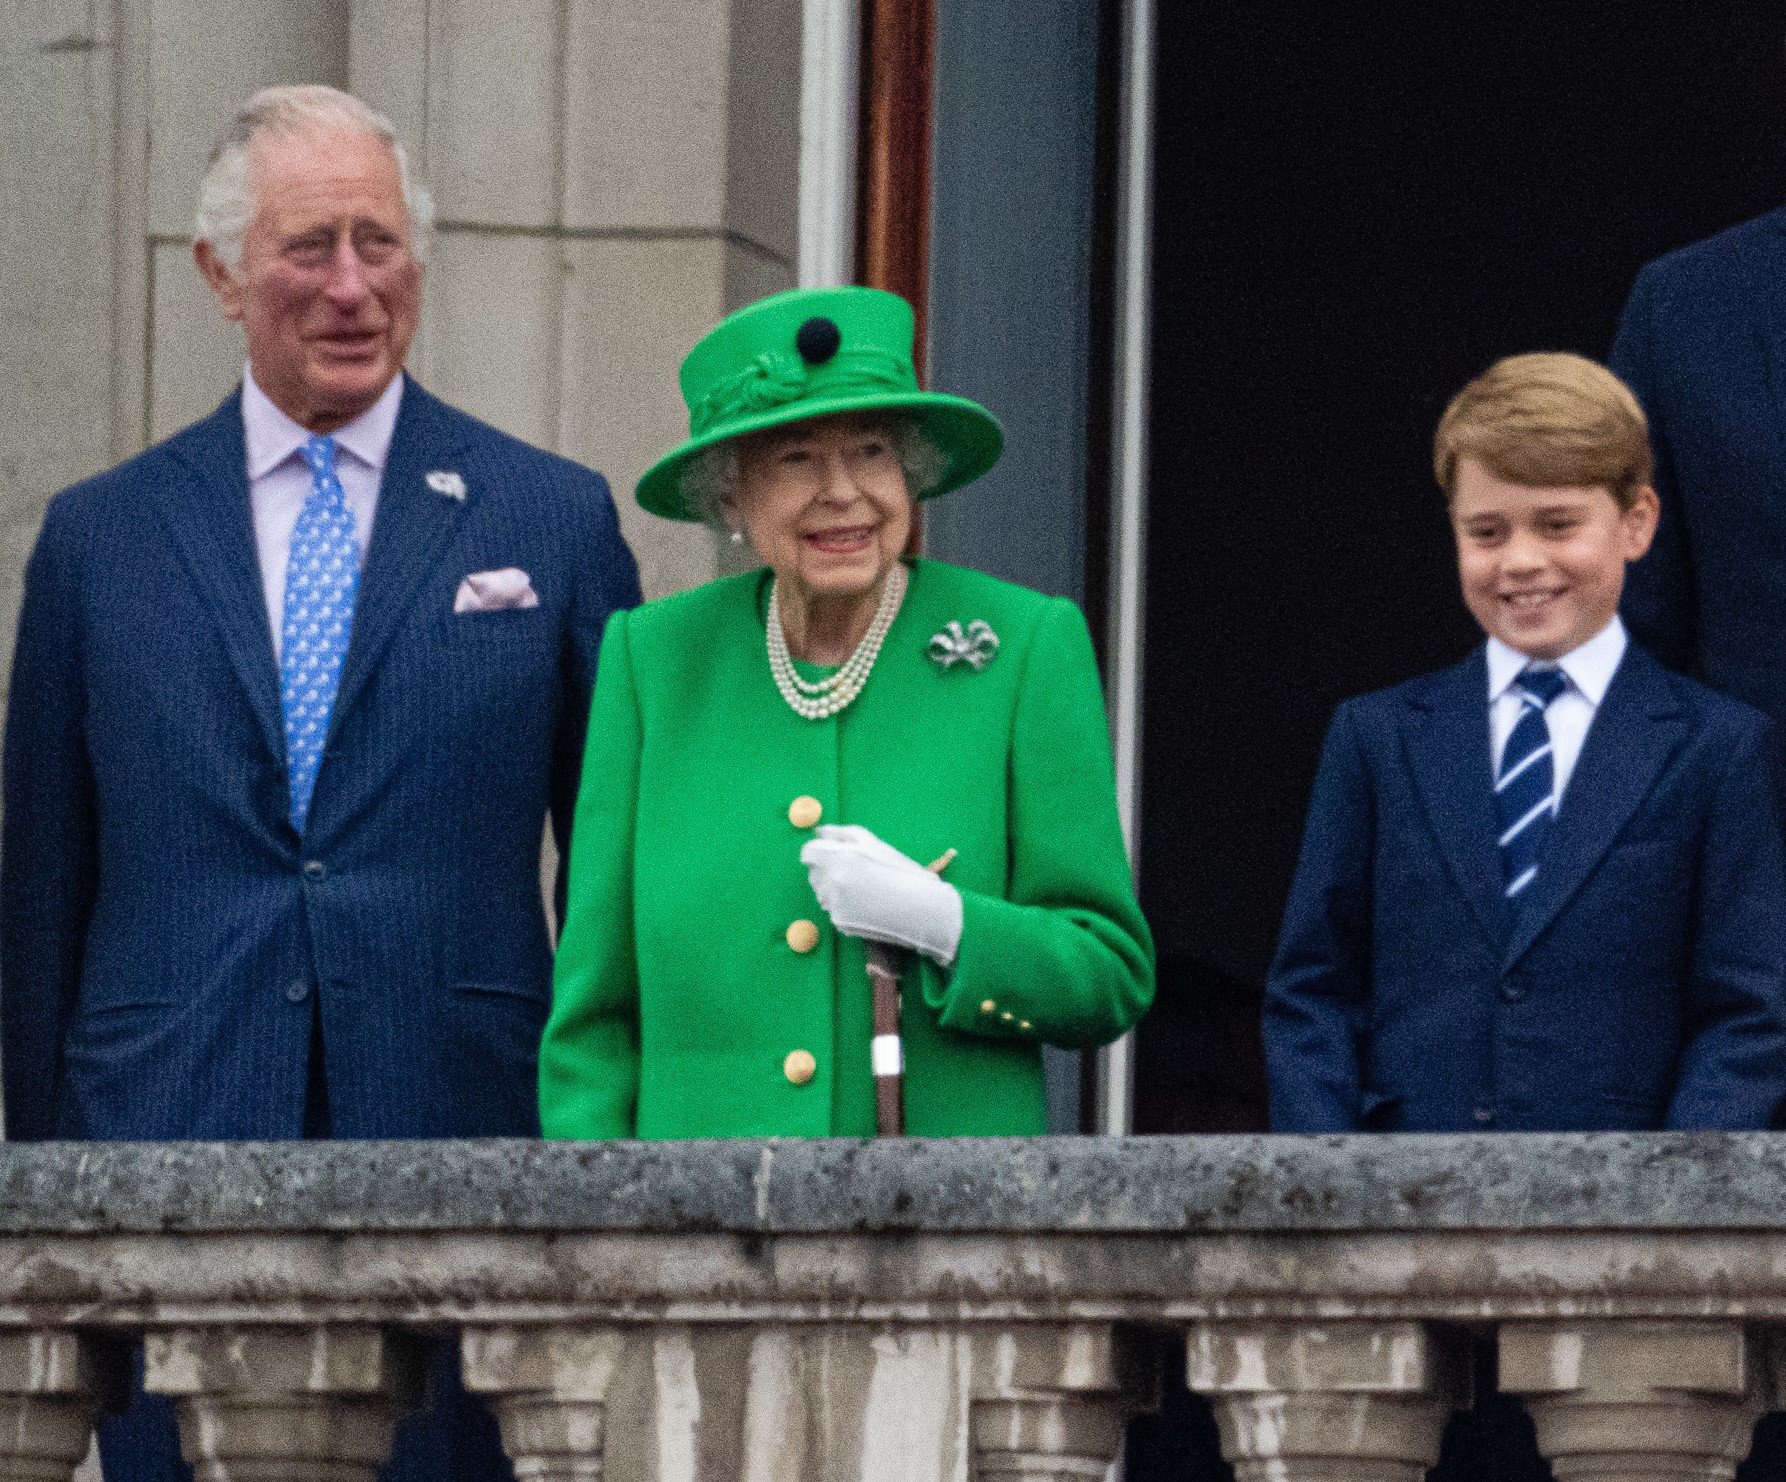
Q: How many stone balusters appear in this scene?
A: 6